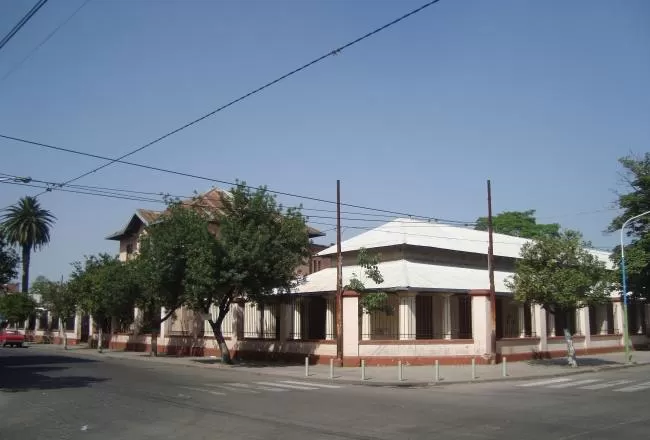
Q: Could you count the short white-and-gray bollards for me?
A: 7